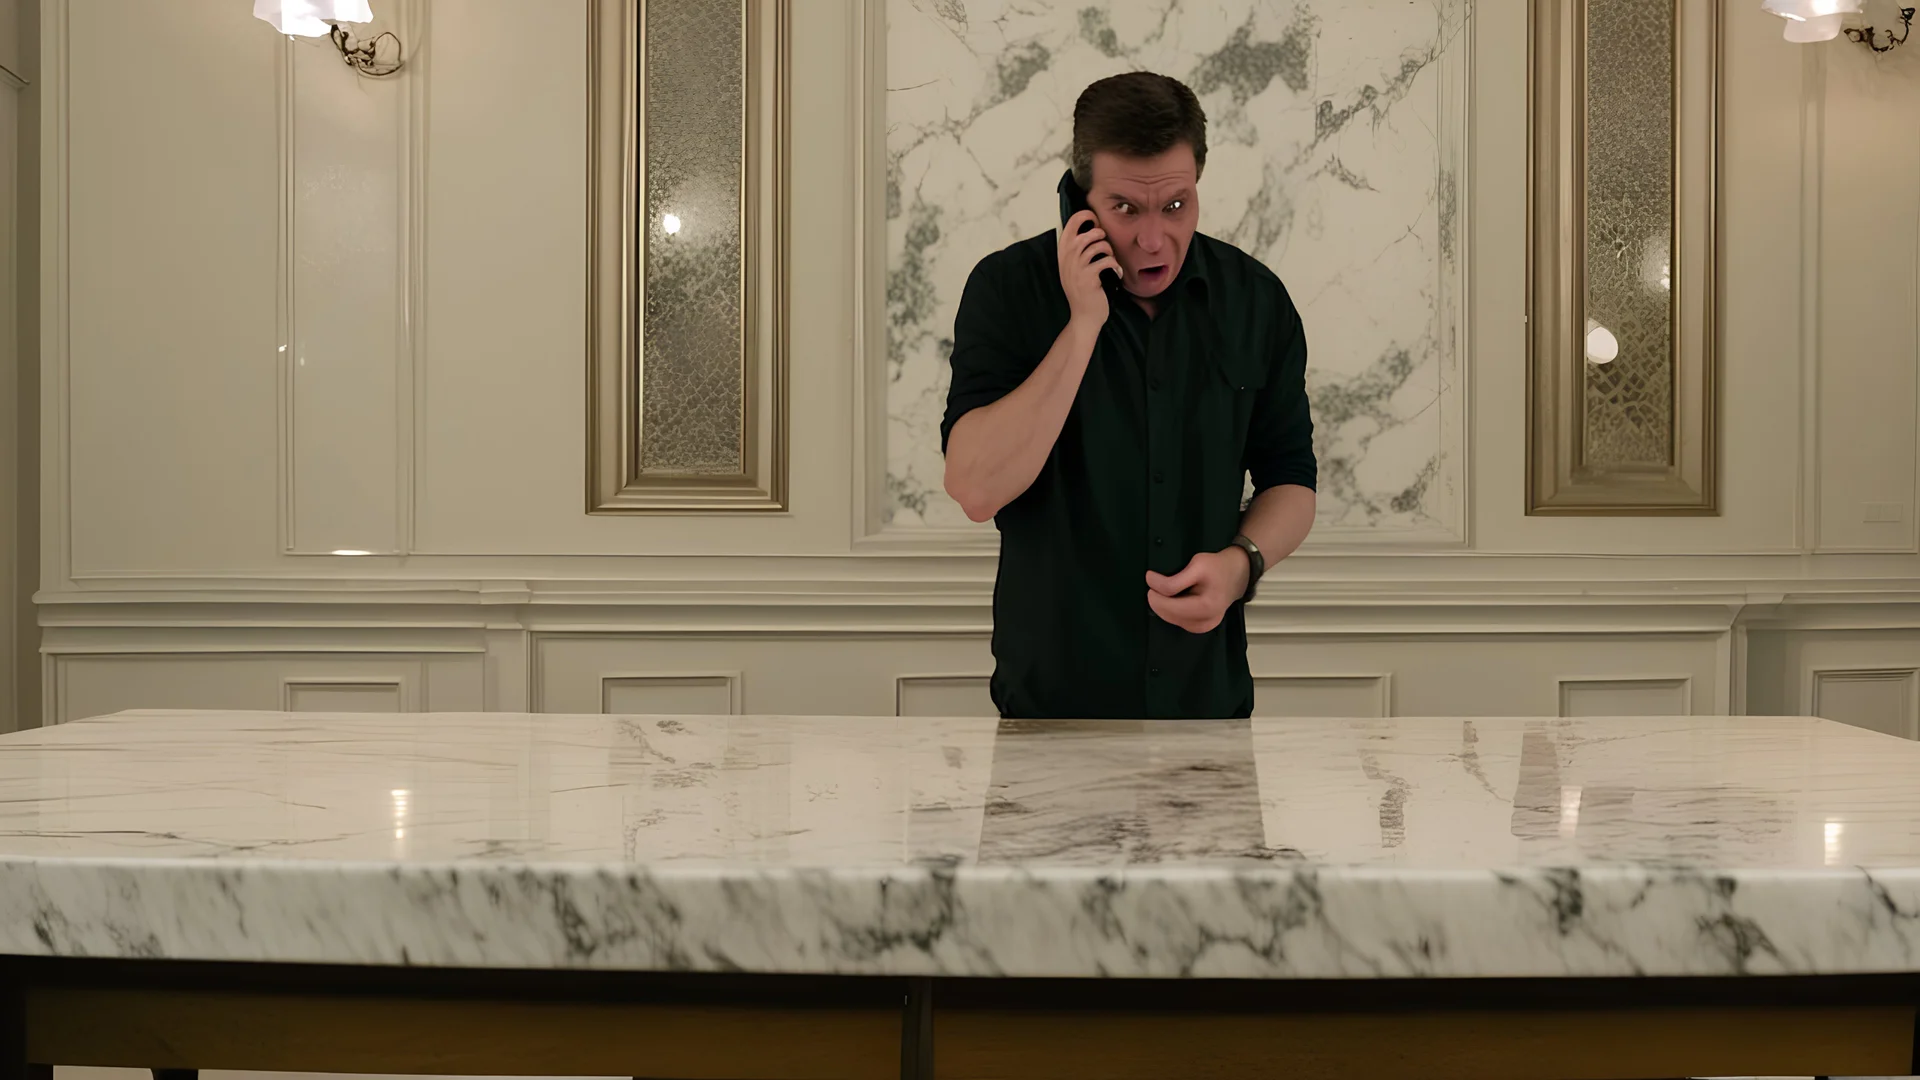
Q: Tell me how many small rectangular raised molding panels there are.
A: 6